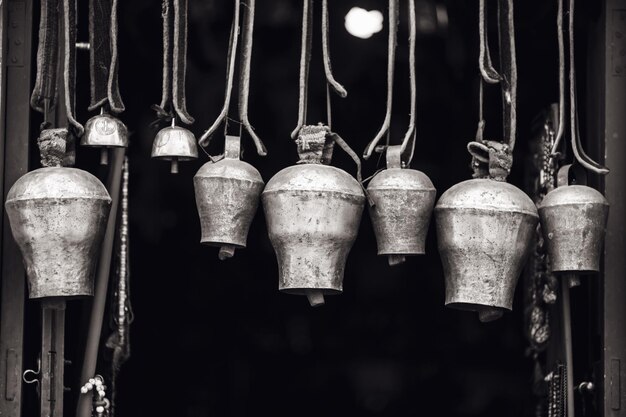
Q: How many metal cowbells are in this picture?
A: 8